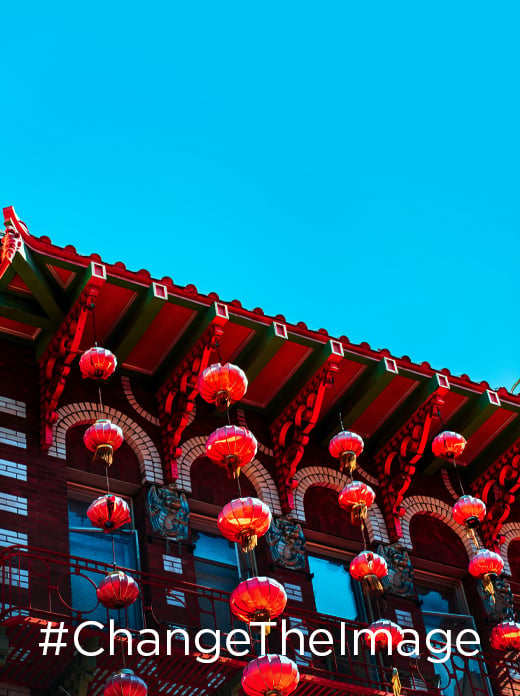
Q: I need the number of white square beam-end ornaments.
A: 8